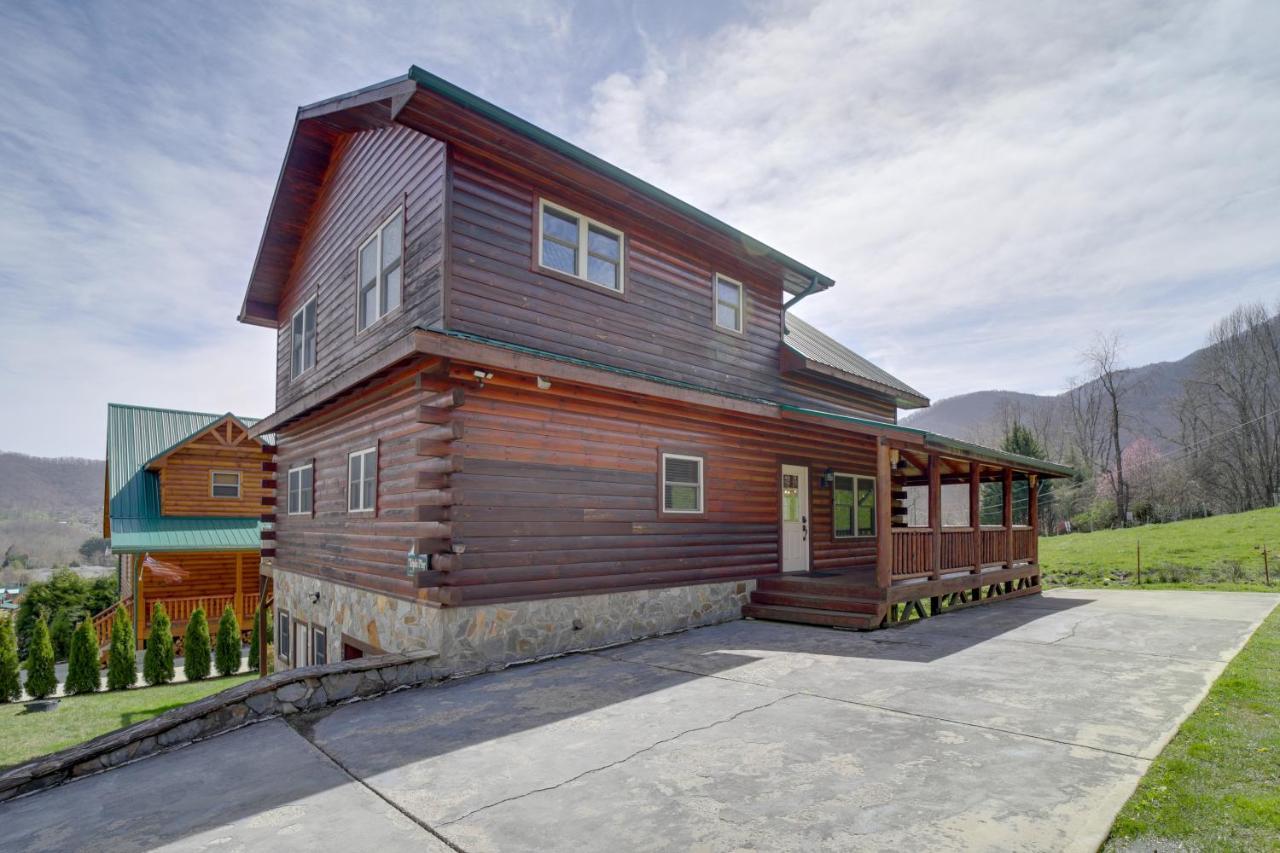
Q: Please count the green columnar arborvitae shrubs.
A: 8